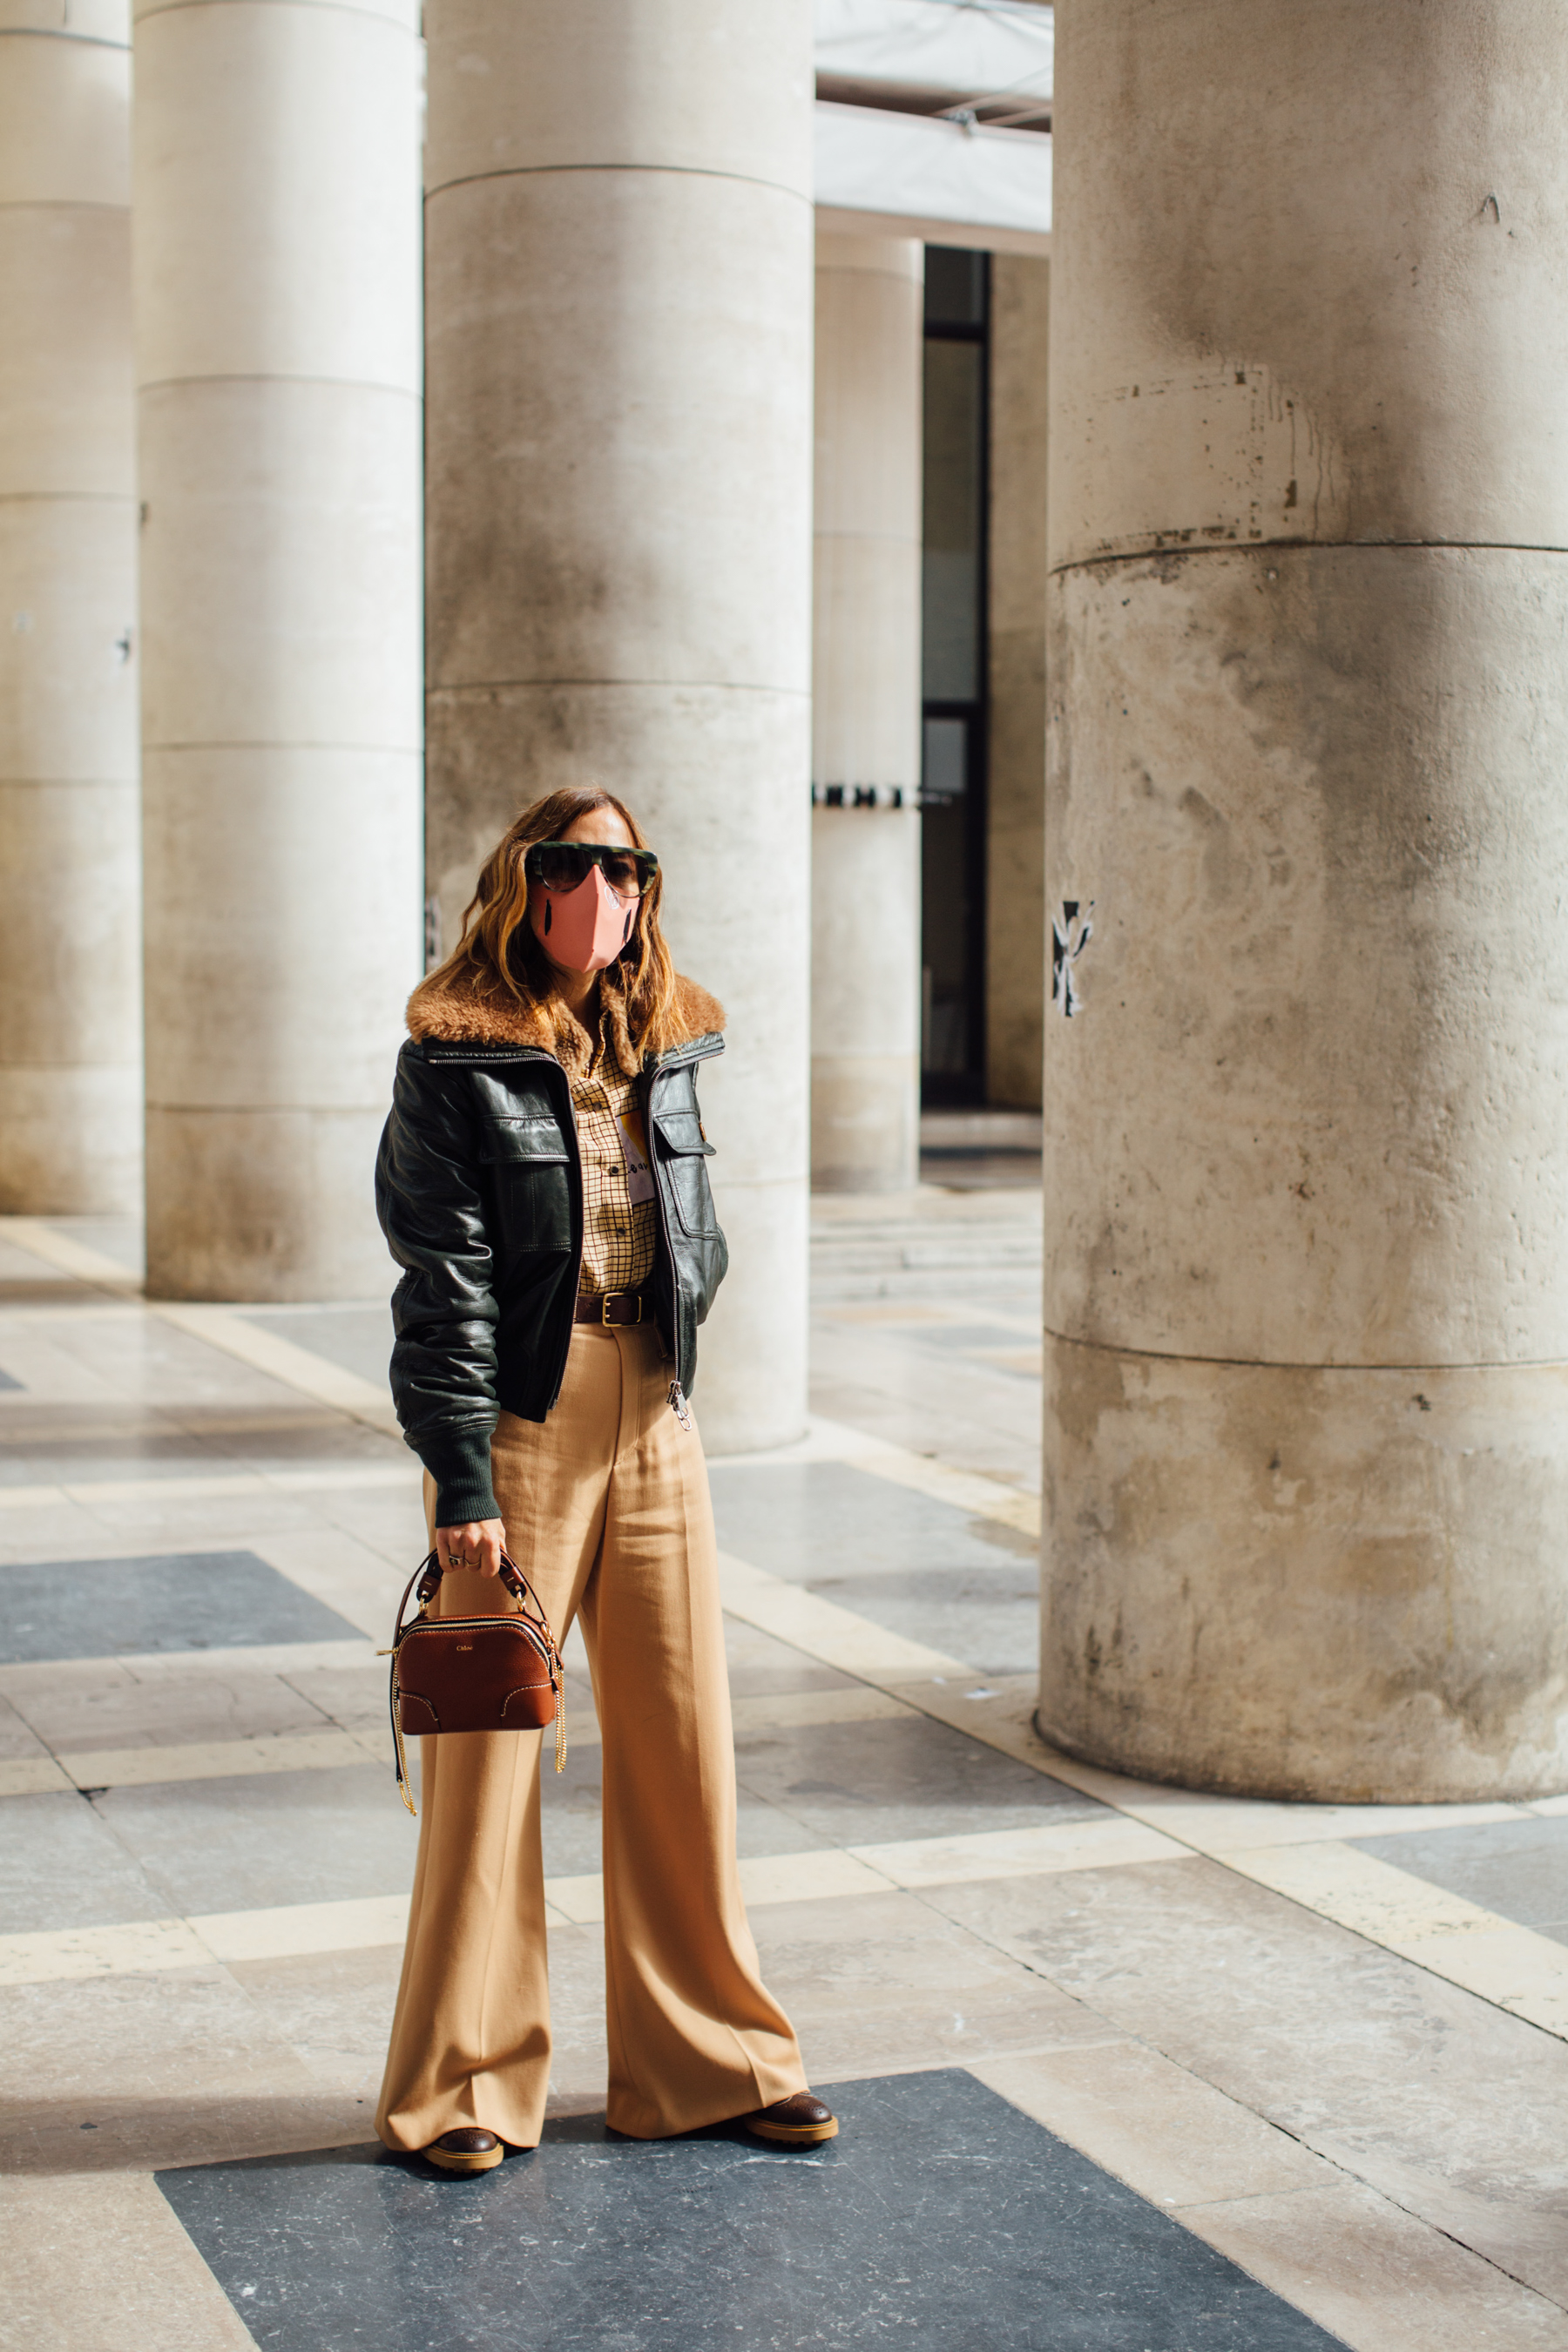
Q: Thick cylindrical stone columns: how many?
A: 5